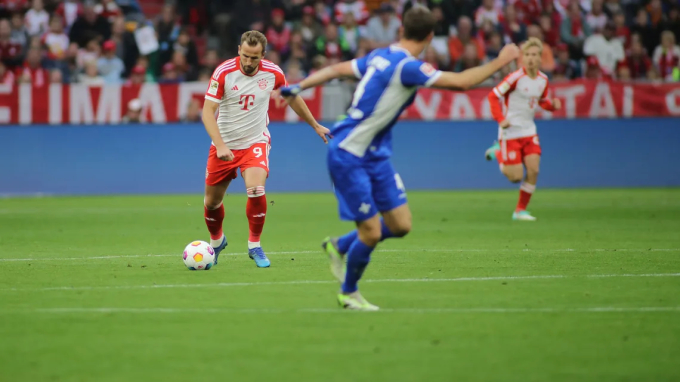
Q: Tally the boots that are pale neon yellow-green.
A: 2